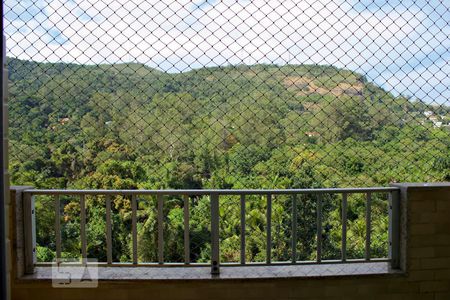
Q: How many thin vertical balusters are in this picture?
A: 12